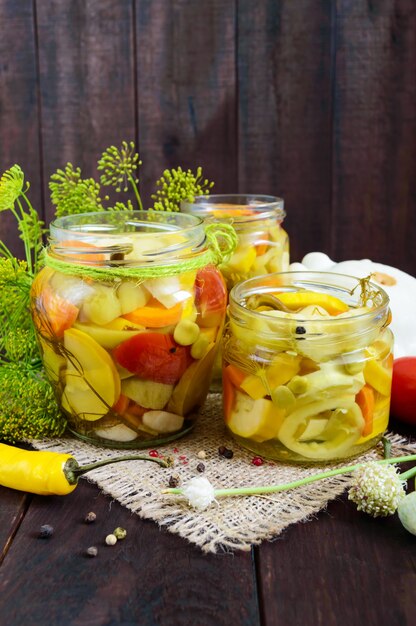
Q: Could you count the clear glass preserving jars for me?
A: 3